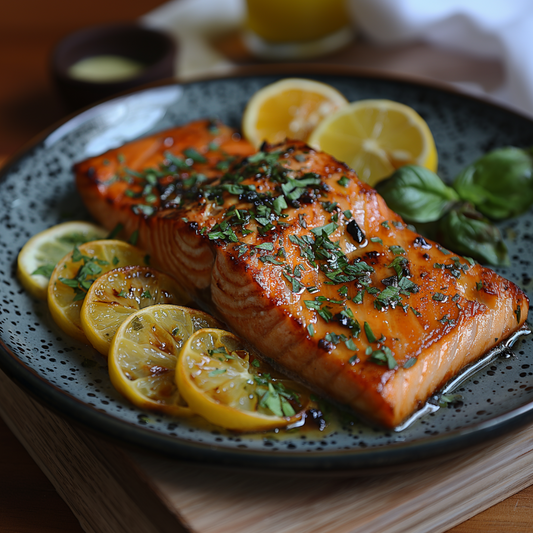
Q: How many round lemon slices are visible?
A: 7